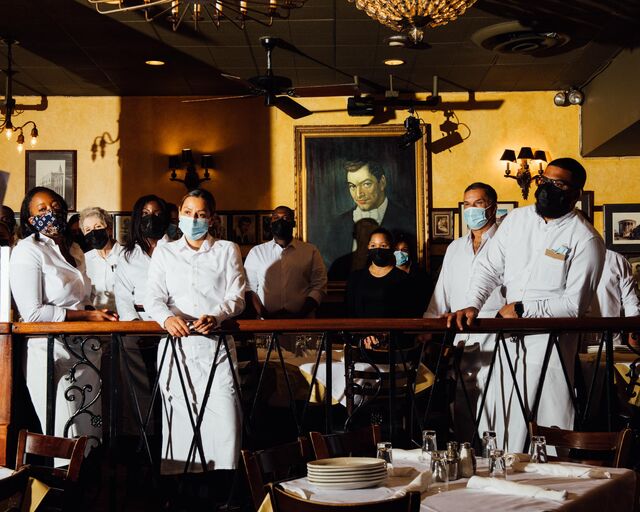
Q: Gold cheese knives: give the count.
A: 0